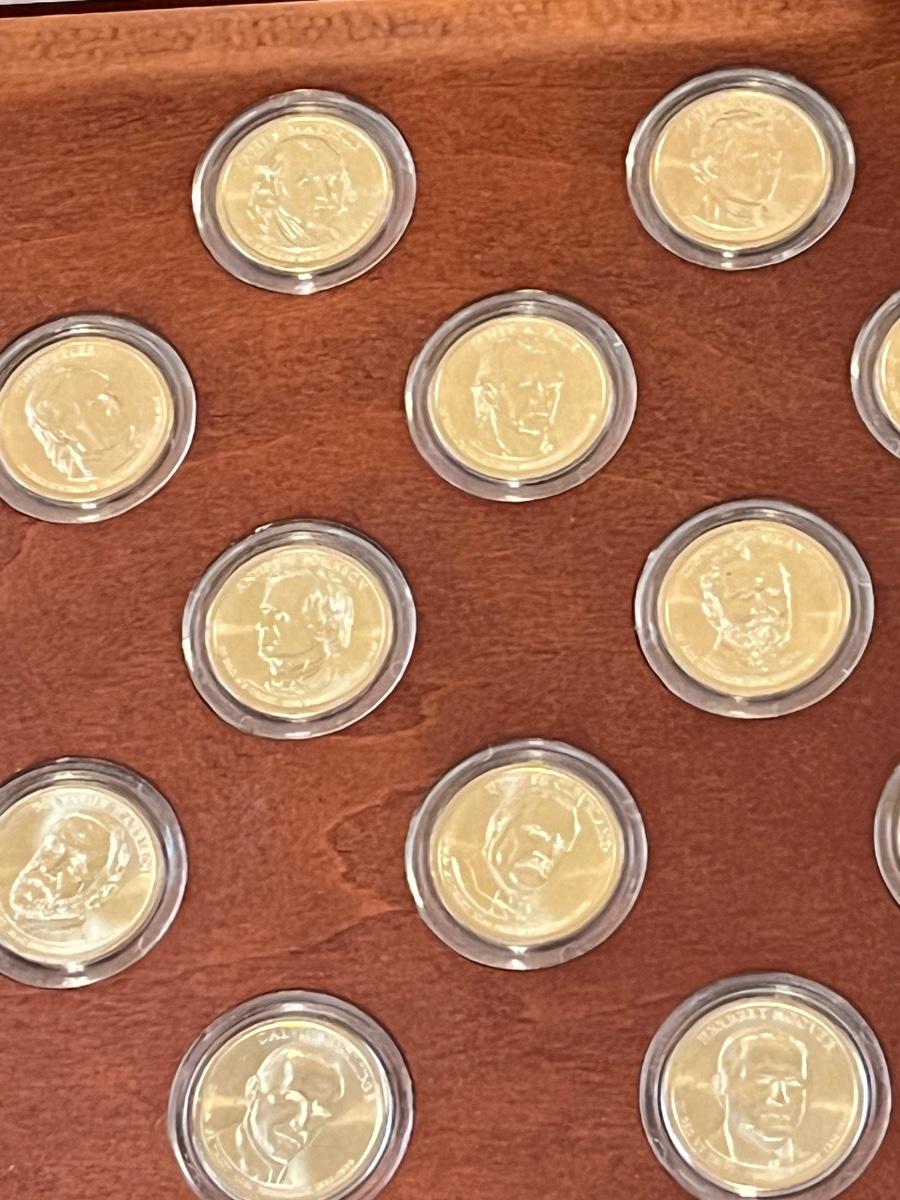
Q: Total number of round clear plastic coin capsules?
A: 12